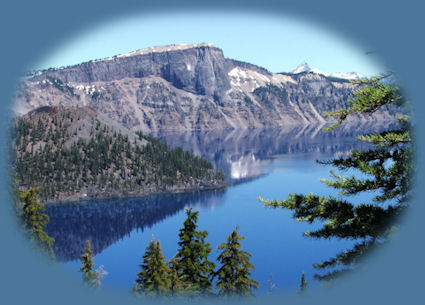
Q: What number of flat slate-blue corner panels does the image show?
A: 4